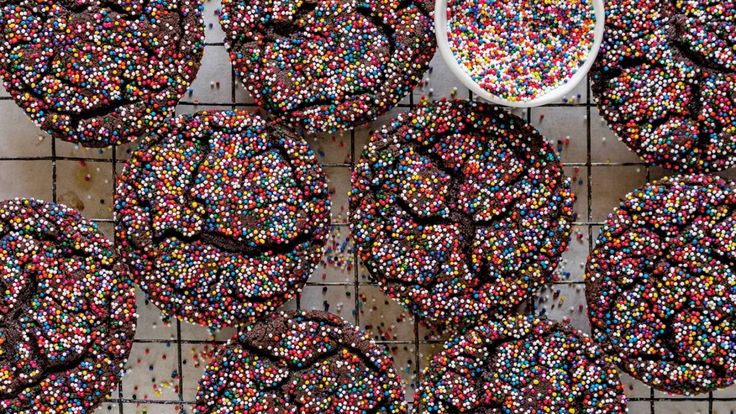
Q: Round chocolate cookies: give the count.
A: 9